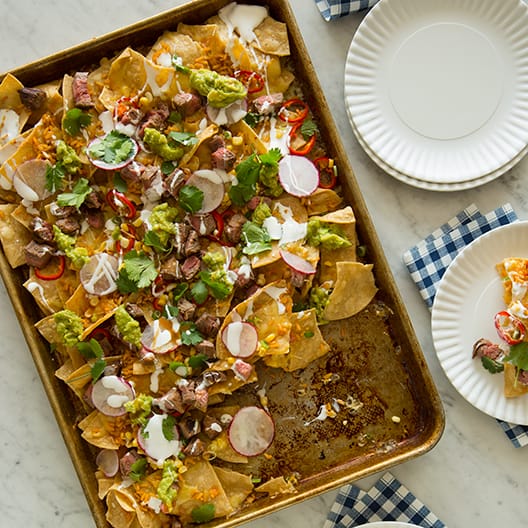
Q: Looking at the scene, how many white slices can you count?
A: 13